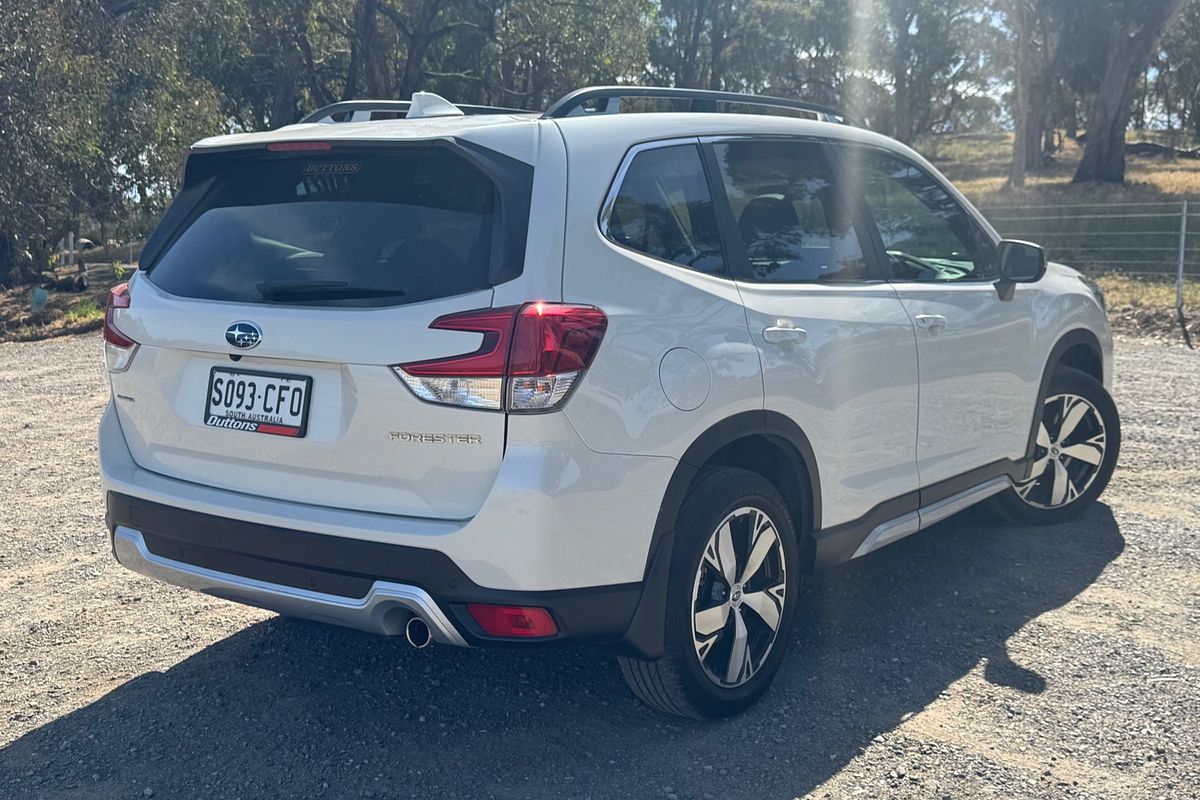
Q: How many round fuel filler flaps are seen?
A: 1